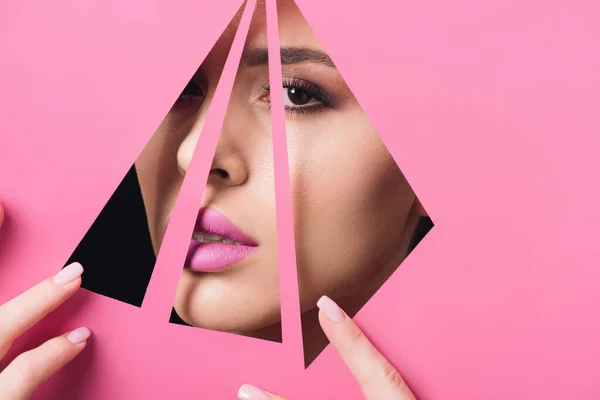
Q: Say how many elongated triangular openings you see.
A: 3